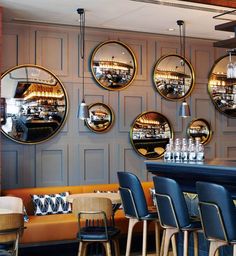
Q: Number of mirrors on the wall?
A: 7